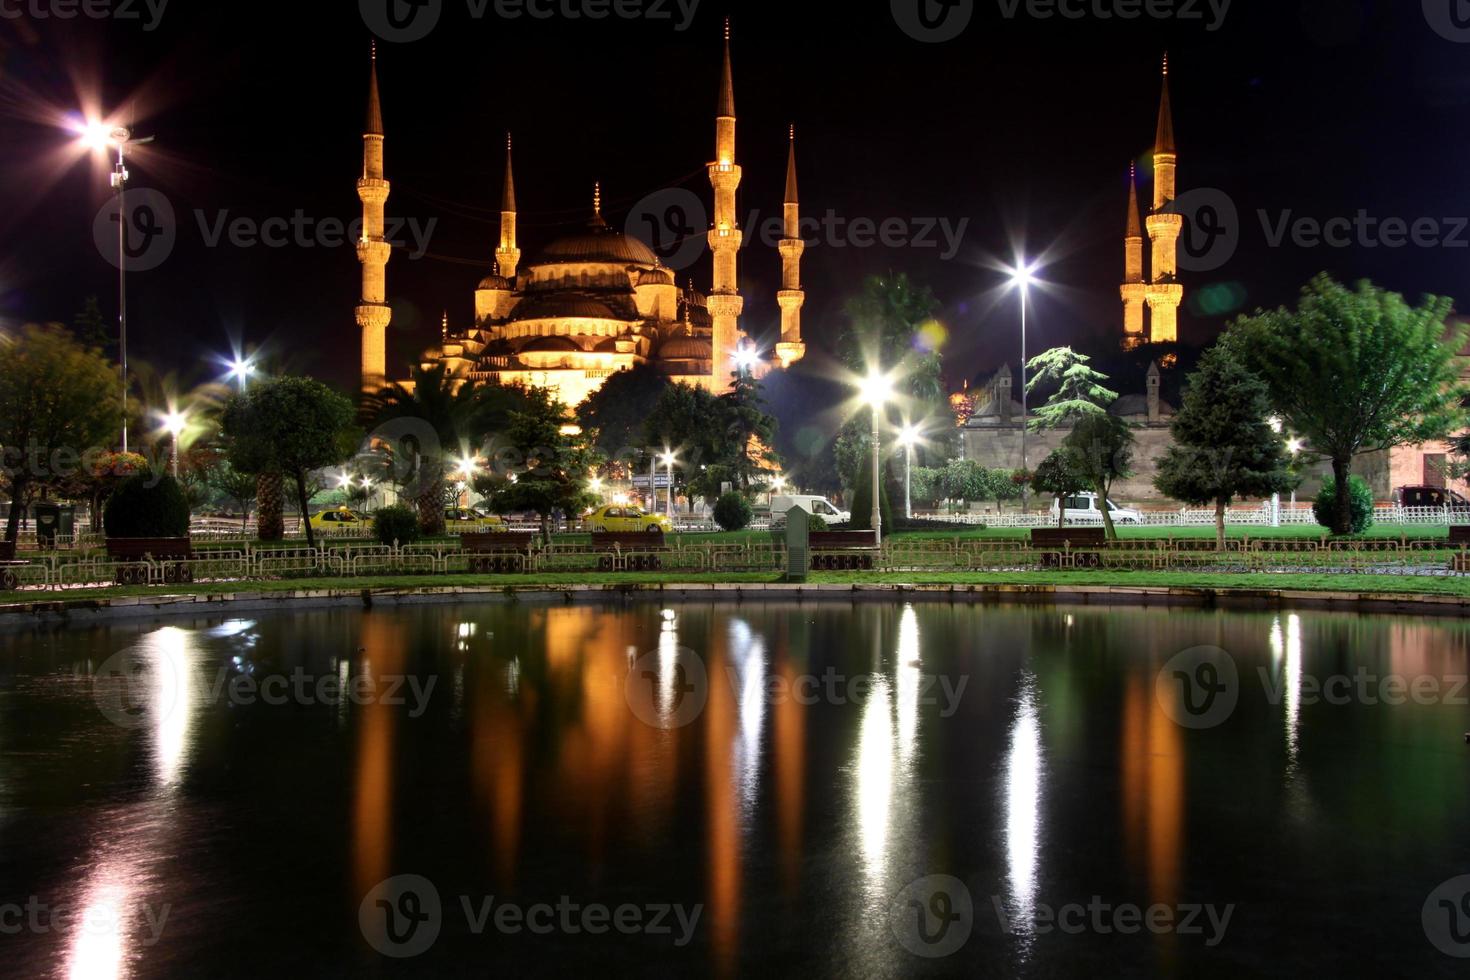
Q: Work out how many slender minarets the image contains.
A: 6